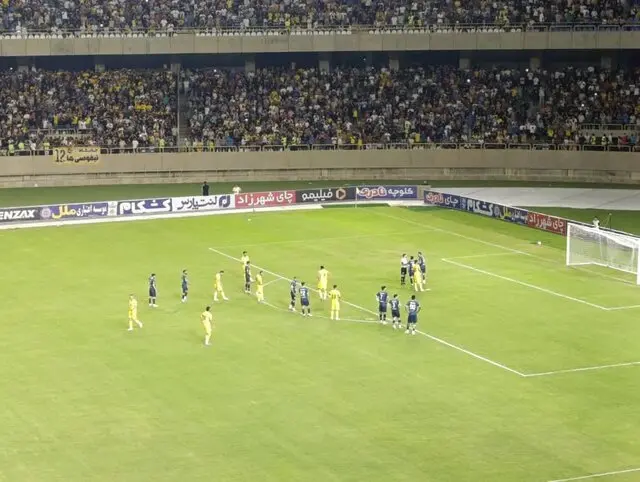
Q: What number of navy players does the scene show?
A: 10